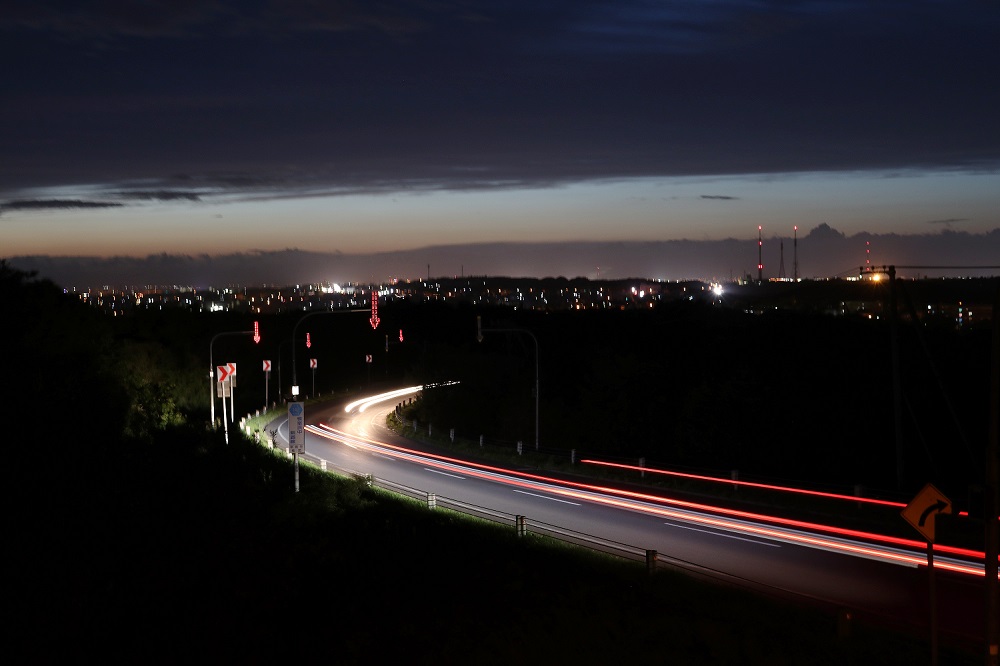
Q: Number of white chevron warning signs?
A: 5